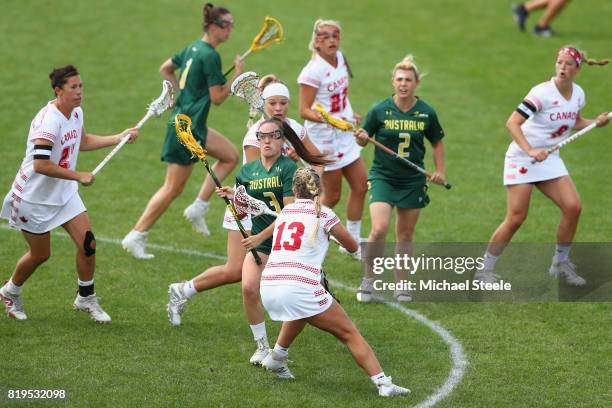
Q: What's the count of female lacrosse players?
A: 8